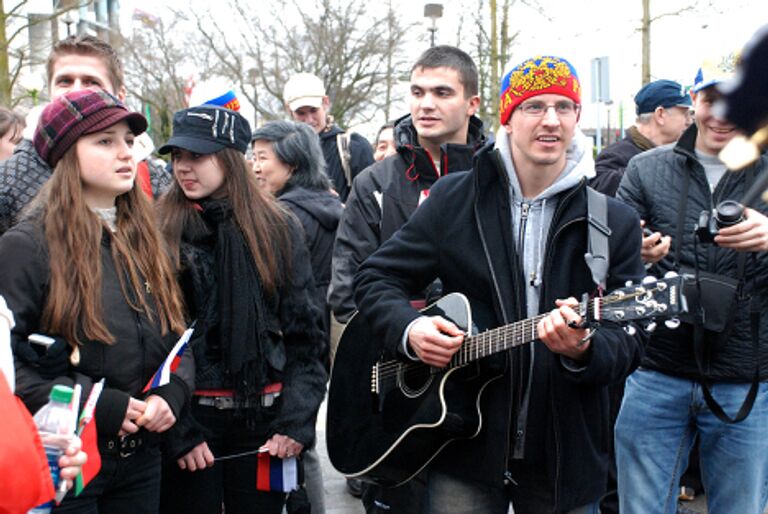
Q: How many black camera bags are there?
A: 1